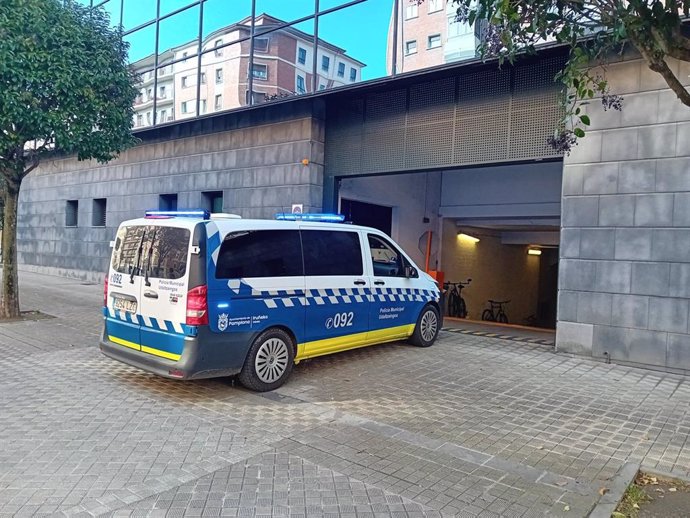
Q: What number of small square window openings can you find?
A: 4